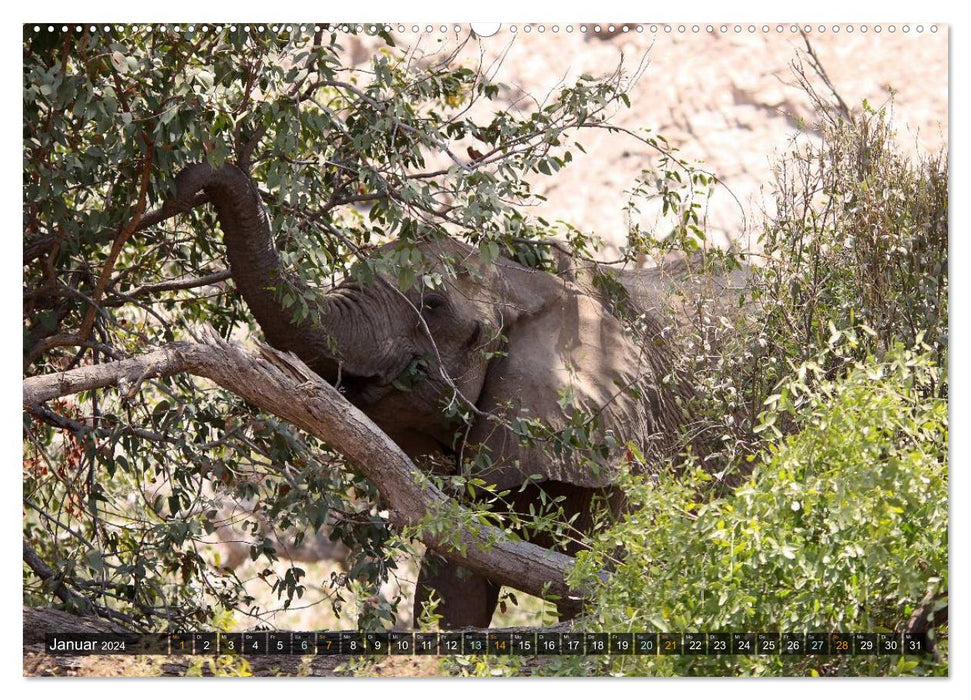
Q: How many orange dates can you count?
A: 5